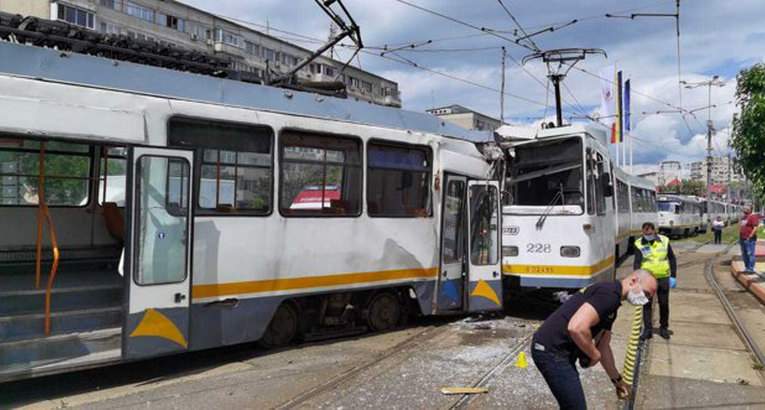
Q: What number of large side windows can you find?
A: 3